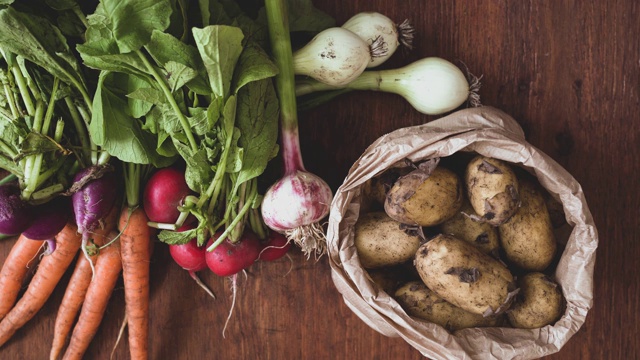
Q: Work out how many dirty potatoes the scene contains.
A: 8